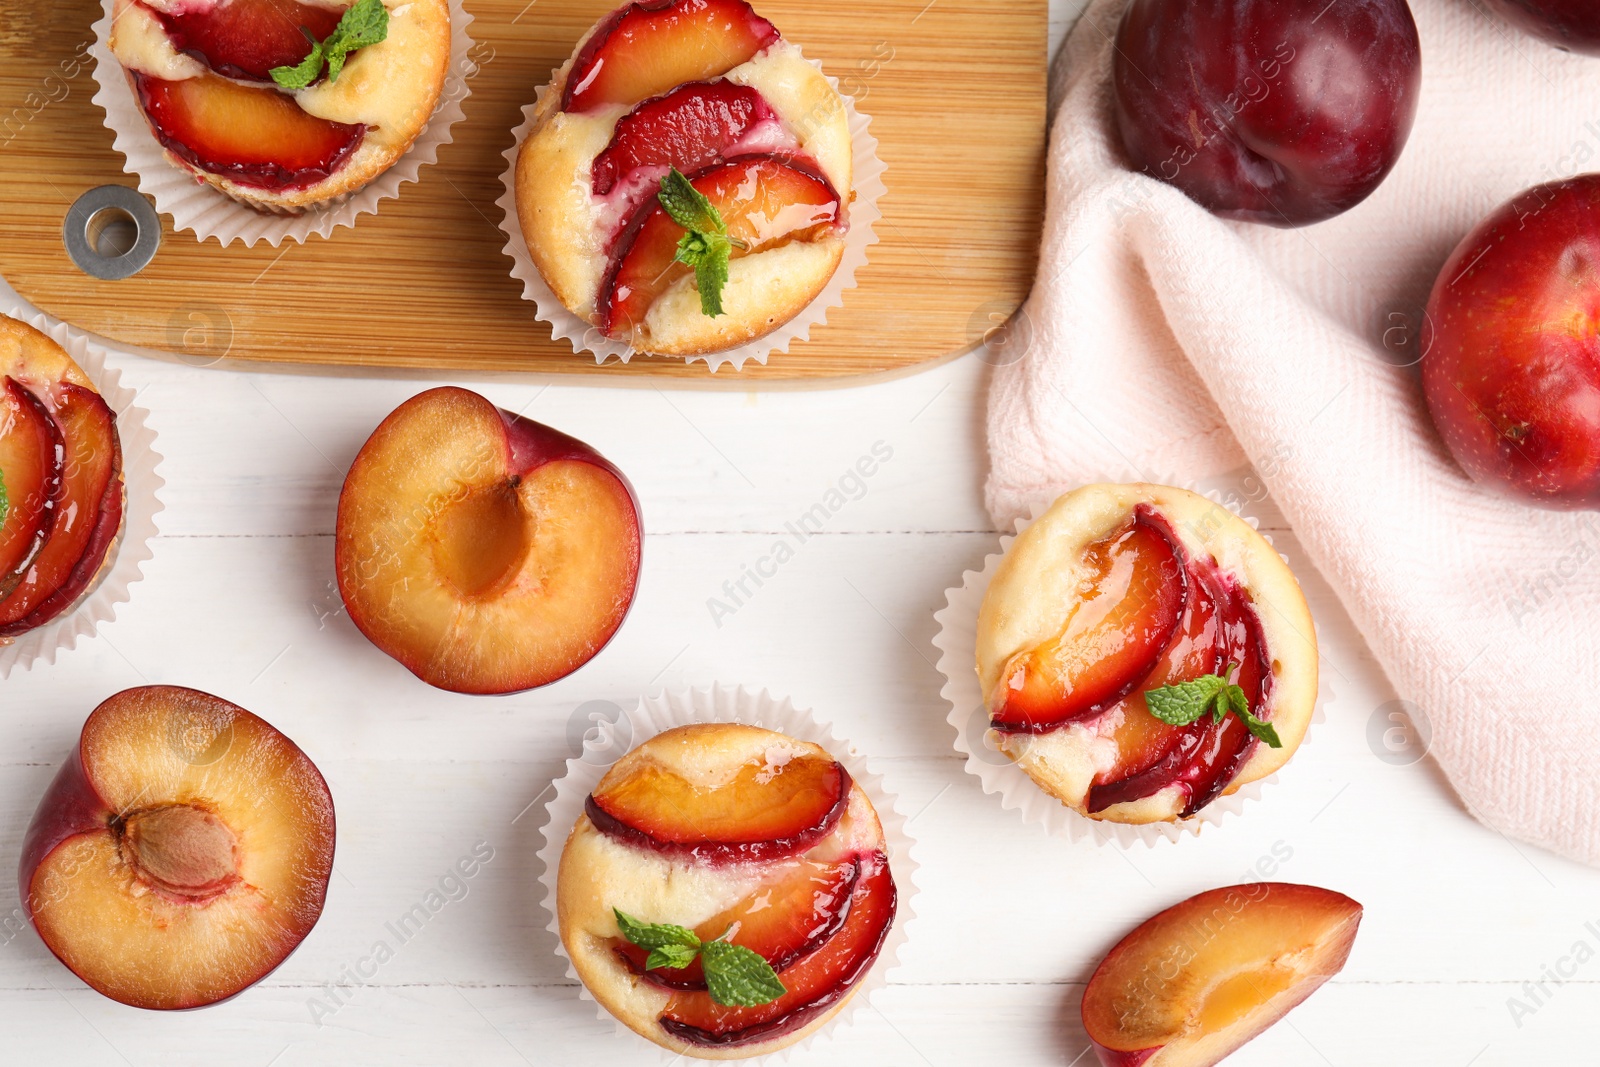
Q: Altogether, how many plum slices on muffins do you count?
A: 13